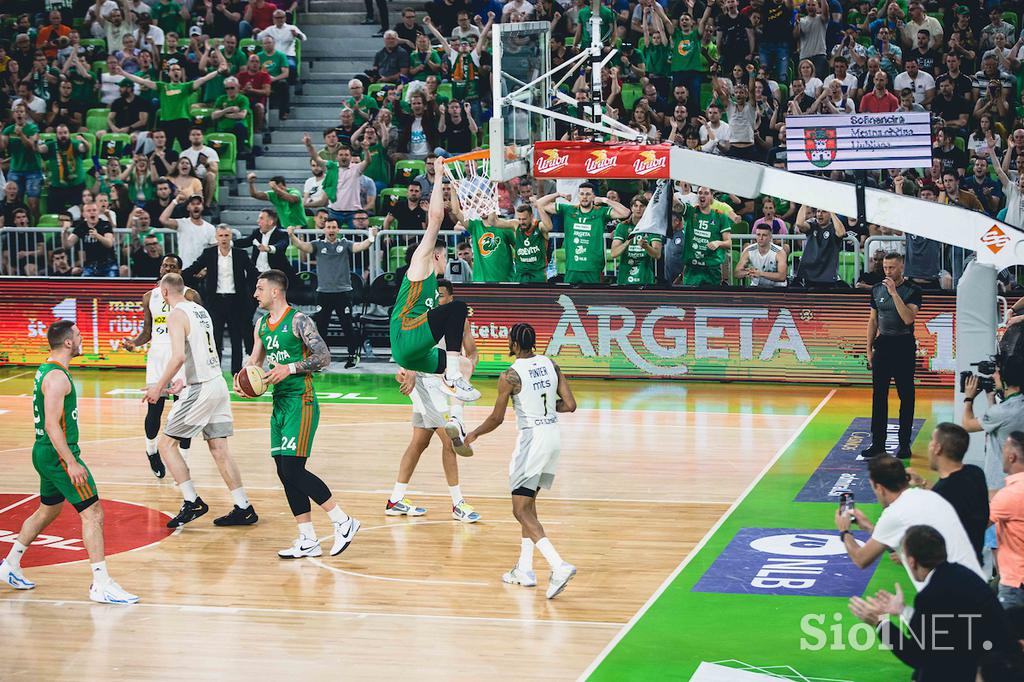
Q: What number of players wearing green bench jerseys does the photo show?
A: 5